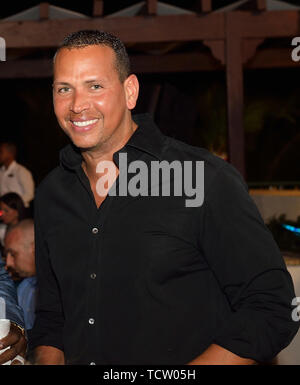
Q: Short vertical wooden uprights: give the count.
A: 5